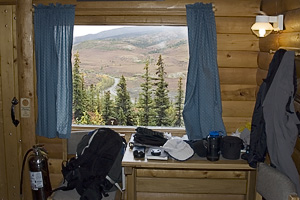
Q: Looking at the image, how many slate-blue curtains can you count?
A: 2